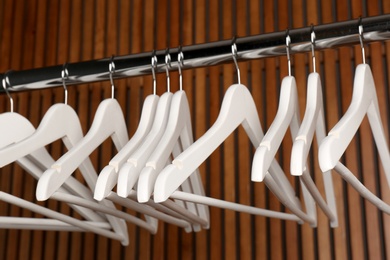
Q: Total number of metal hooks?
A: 10